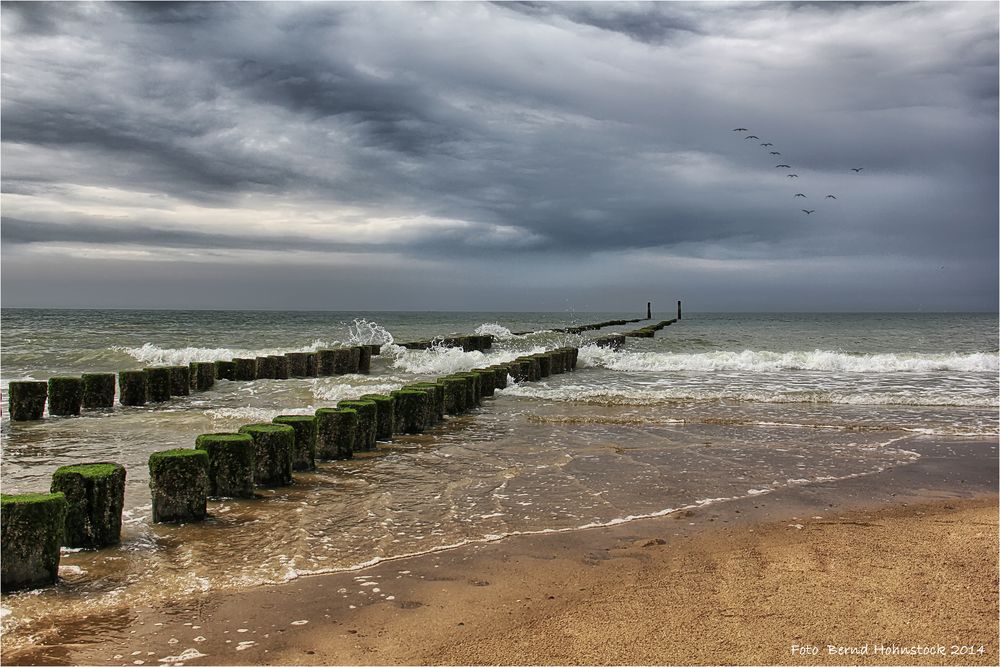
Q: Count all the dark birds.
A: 10